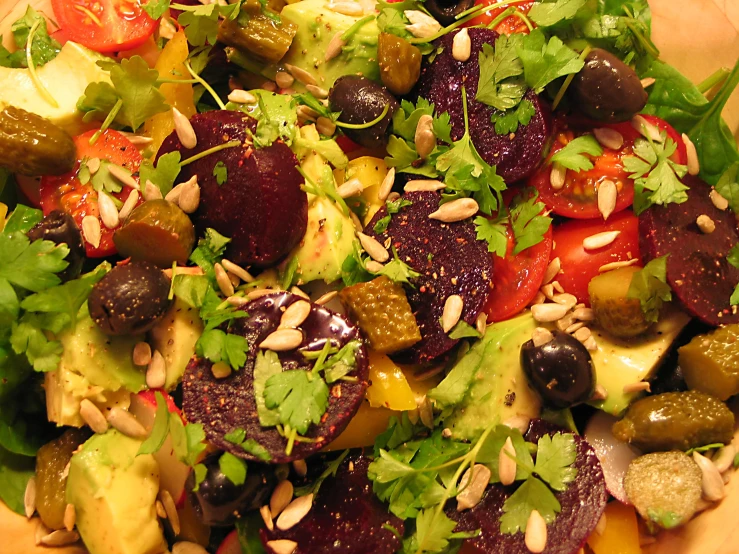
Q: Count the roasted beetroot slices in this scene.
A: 7